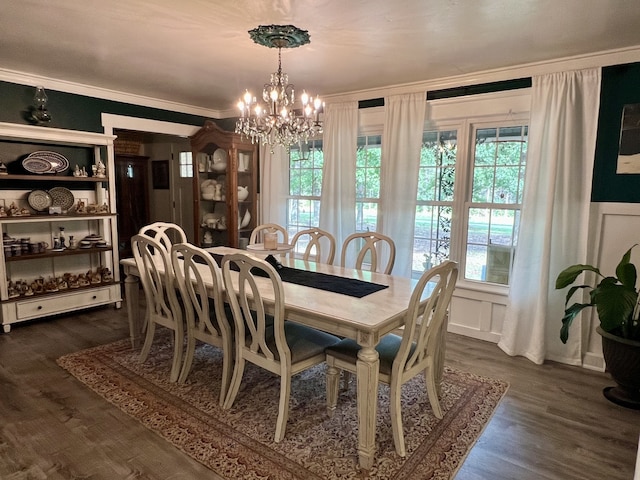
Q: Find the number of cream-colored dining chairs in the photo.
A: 8